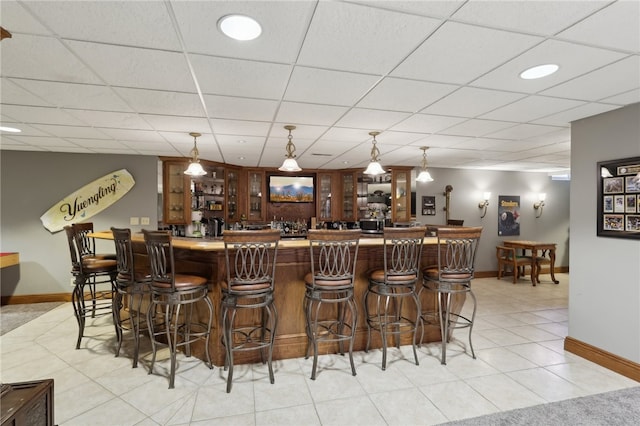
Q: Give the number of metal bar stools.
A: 8